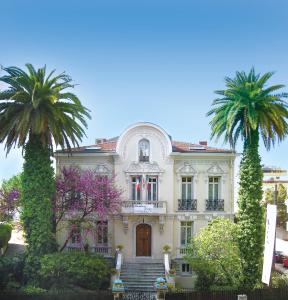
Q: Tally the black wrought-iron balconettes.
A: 2